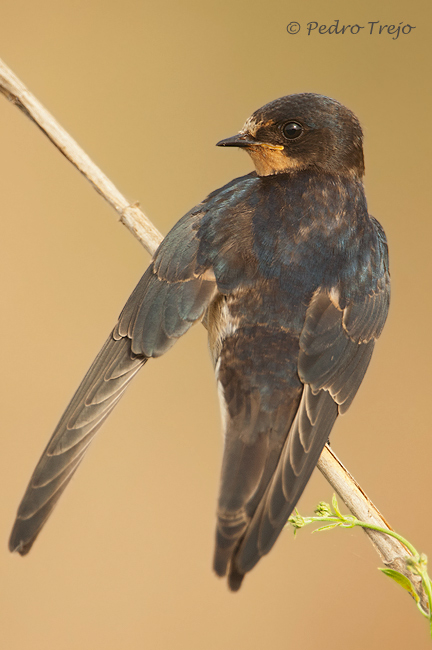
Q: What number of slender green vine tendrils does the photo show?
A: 1